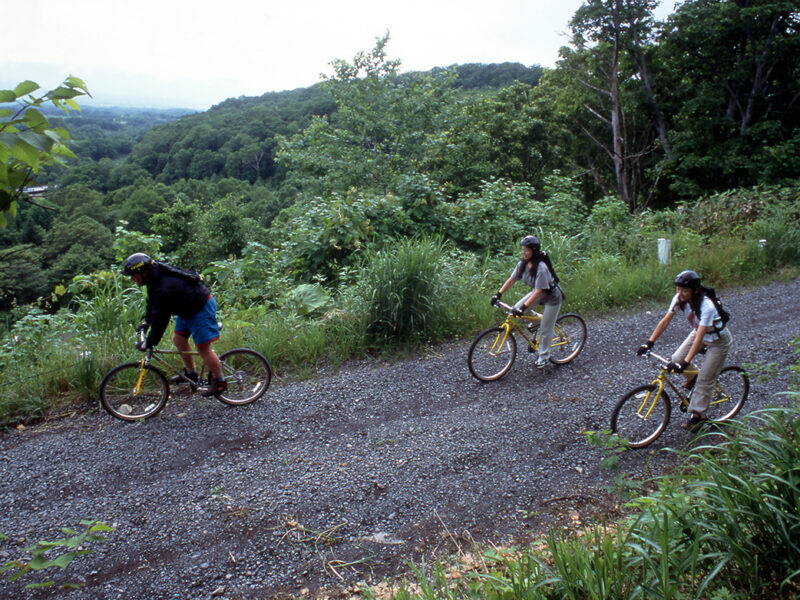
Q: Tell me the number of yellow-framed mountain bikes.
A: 2